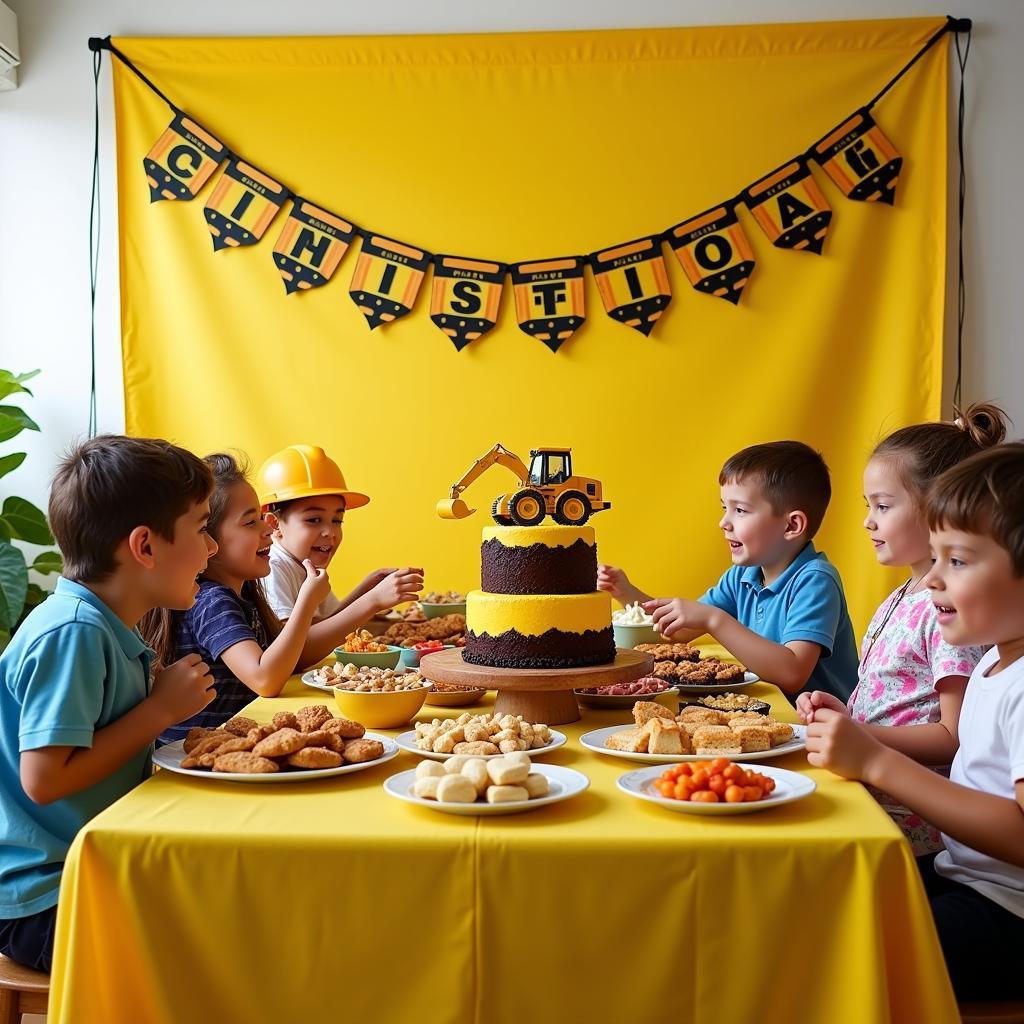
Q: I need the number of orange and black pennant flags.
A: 10